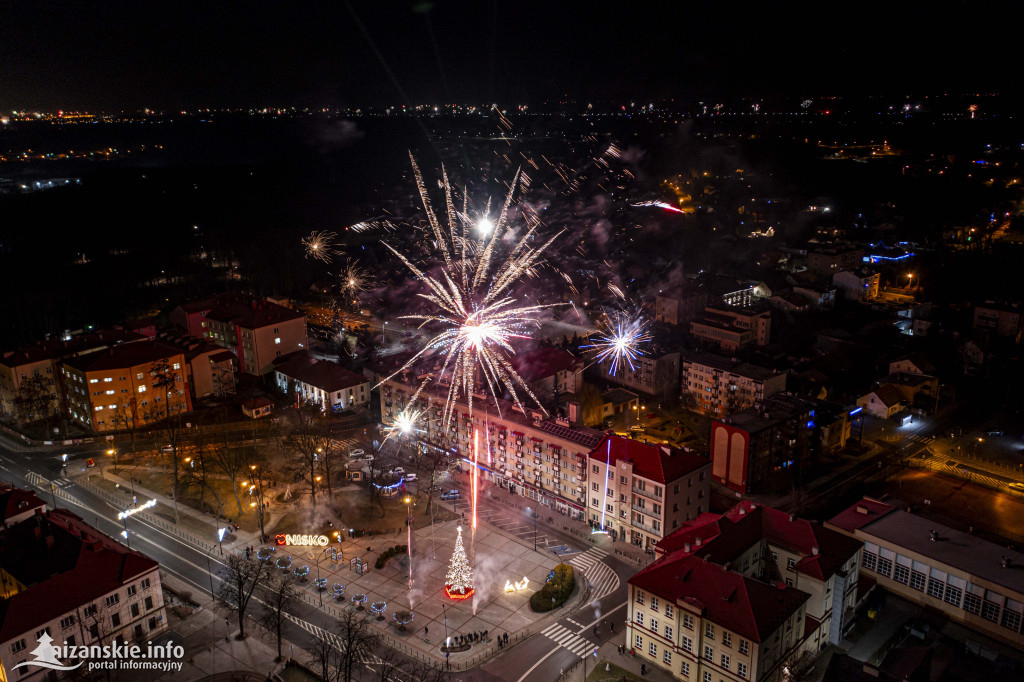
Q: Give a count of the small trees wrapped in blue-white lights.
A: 8